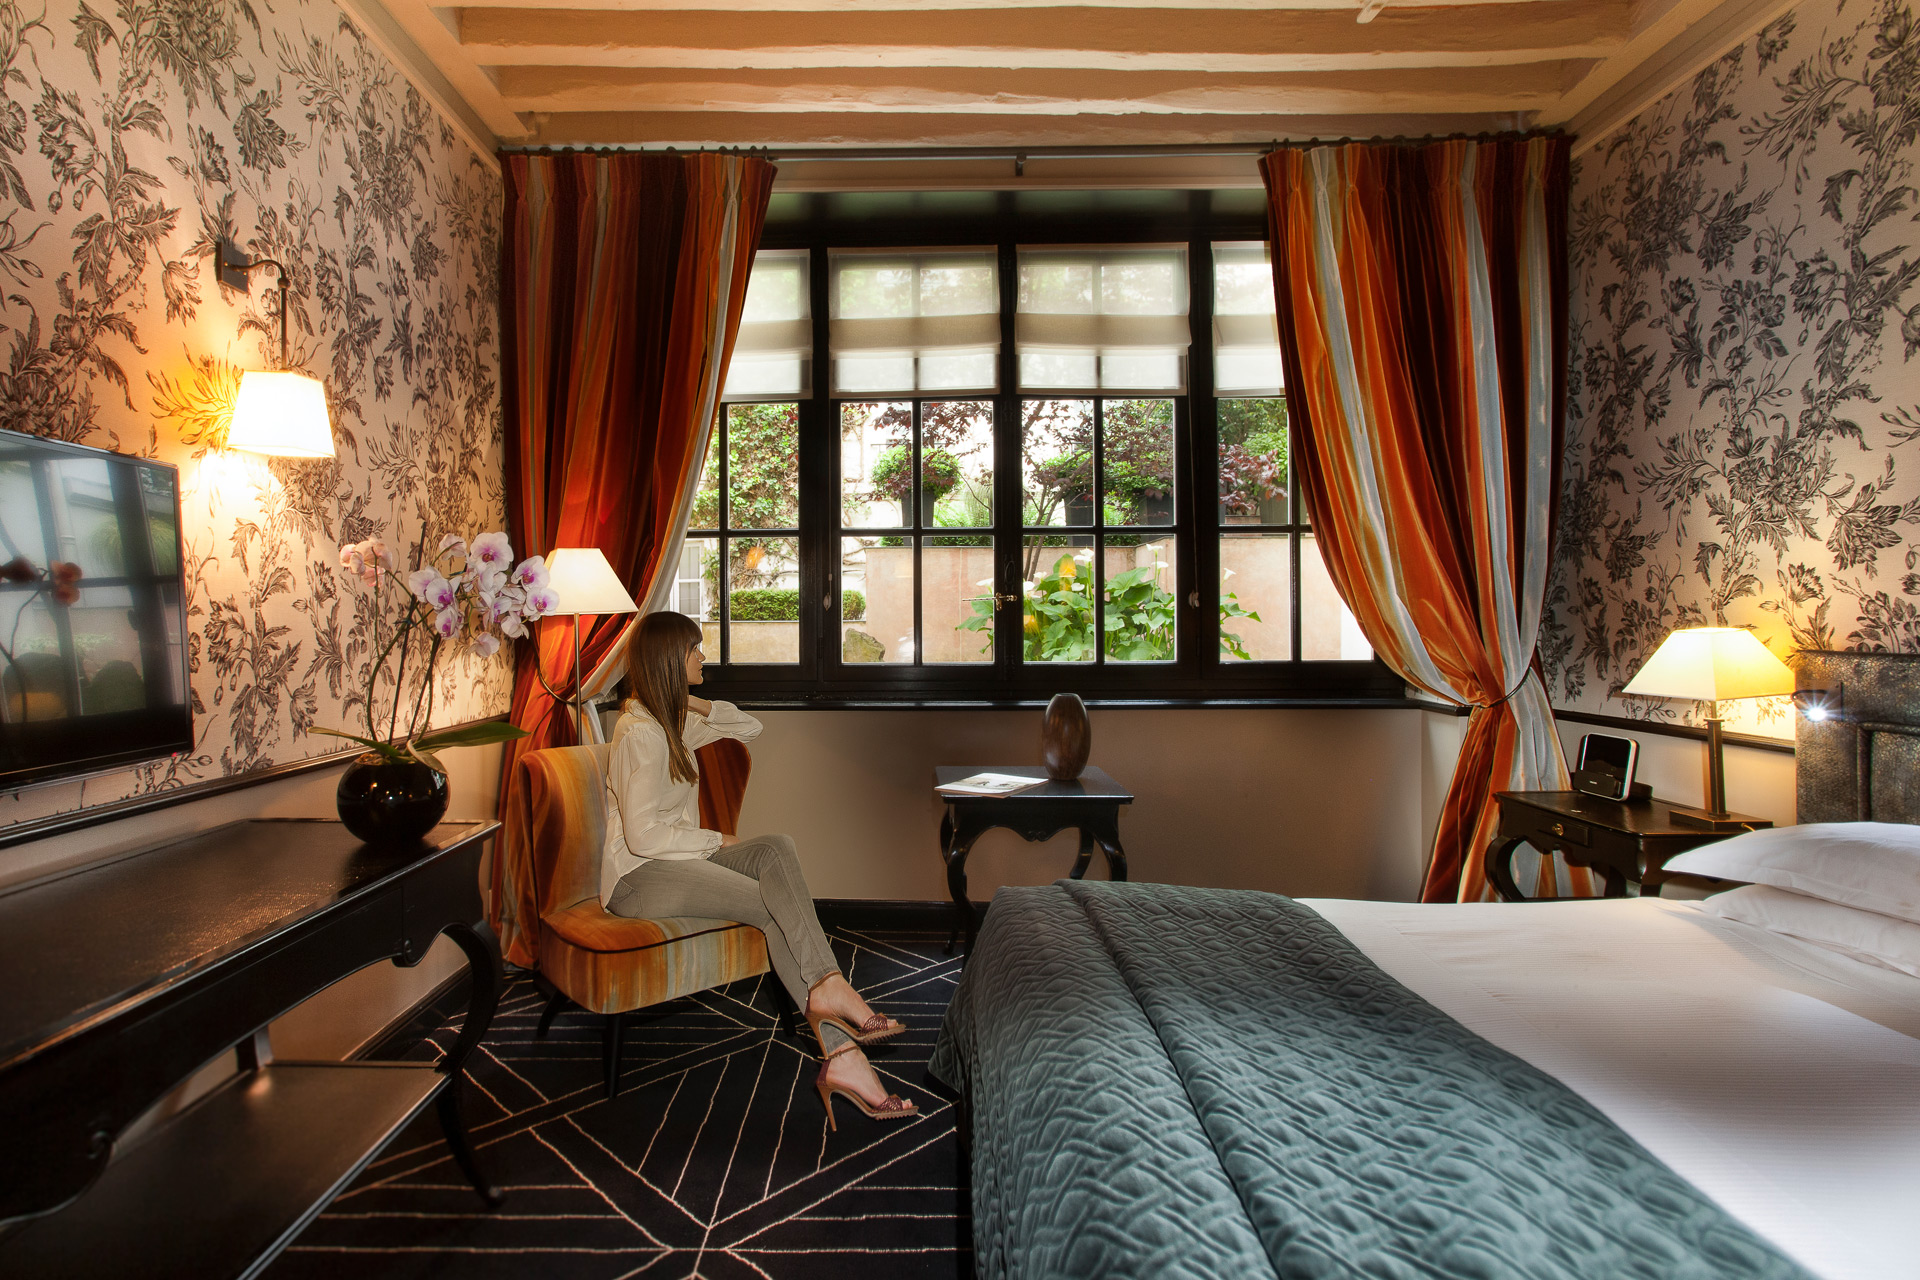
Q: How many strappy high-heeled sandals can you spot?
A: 2